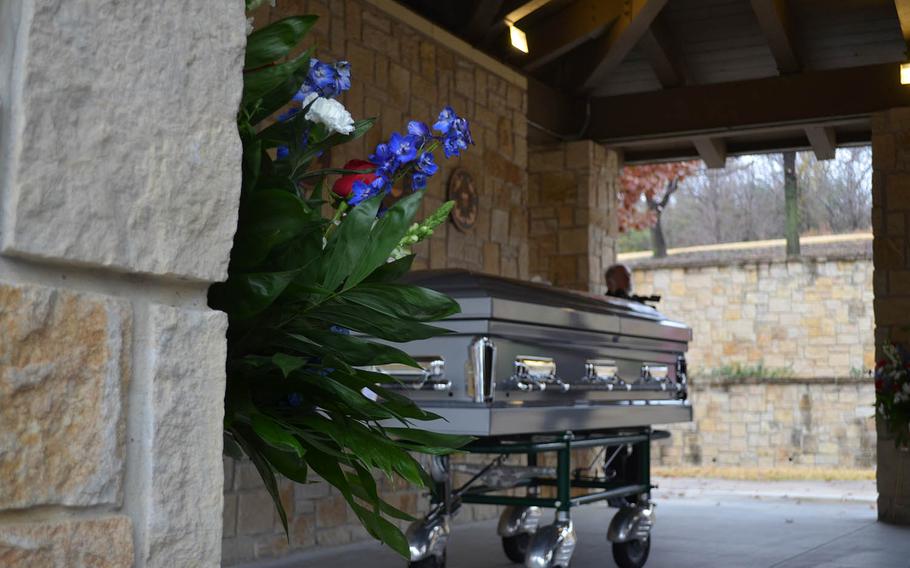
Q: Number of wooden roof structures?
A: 1